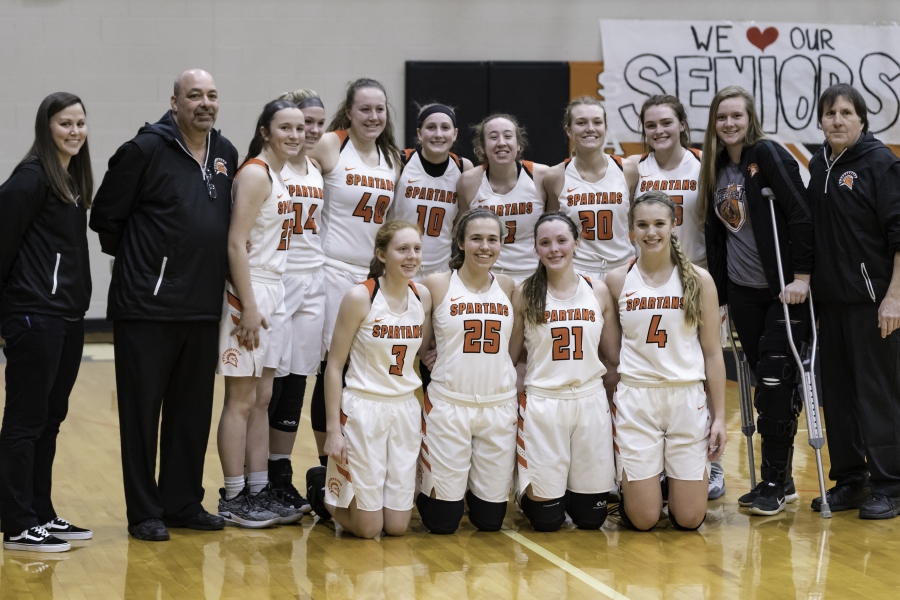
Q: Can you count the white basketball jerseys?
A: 11